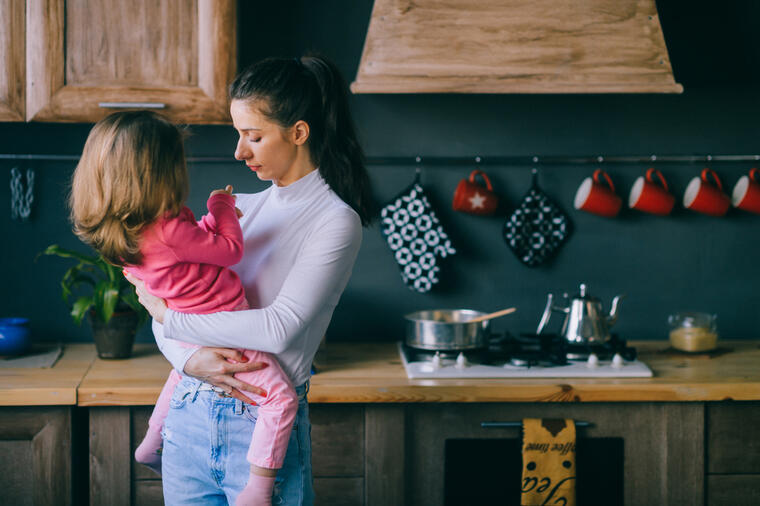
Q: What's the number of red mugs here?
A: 5